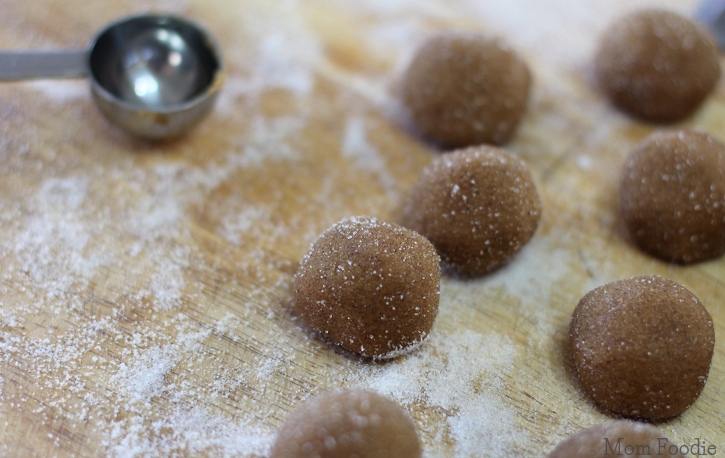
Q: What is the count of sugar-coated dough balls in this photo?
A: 8